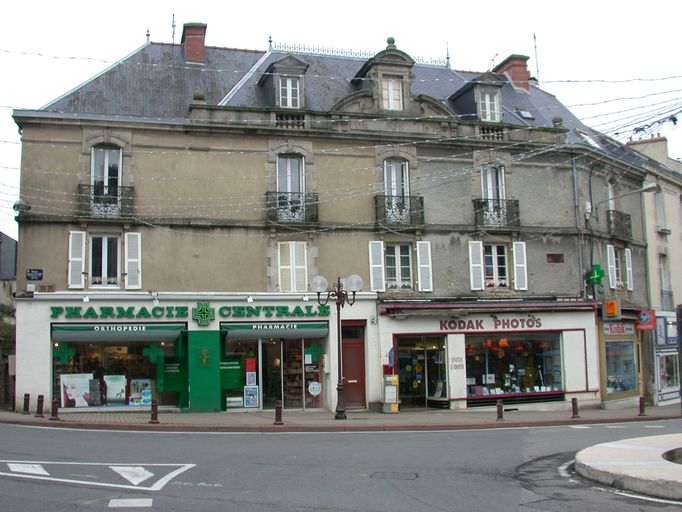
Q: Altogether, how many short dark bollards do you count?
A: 8